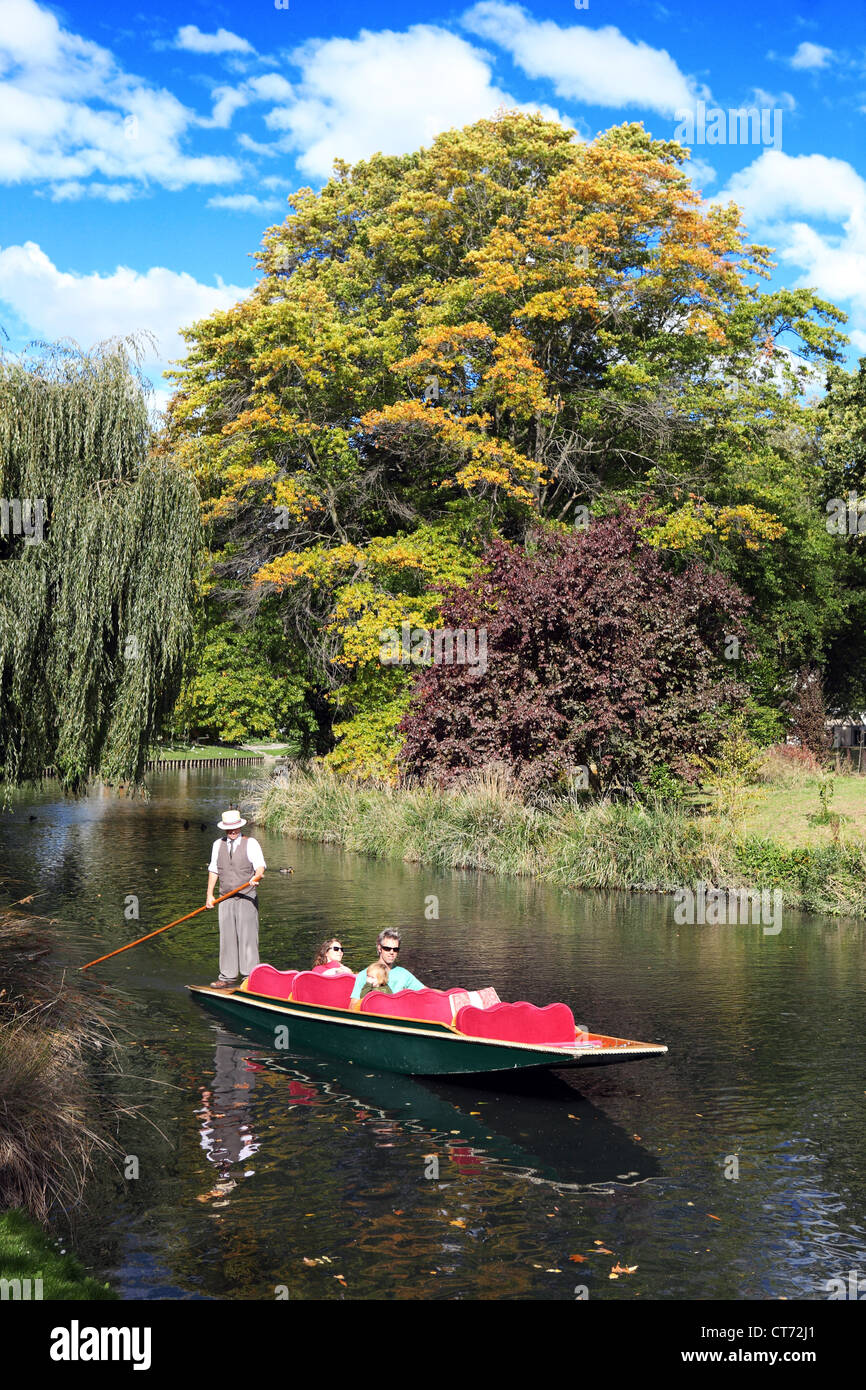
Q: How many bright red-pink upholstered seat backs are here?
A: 4